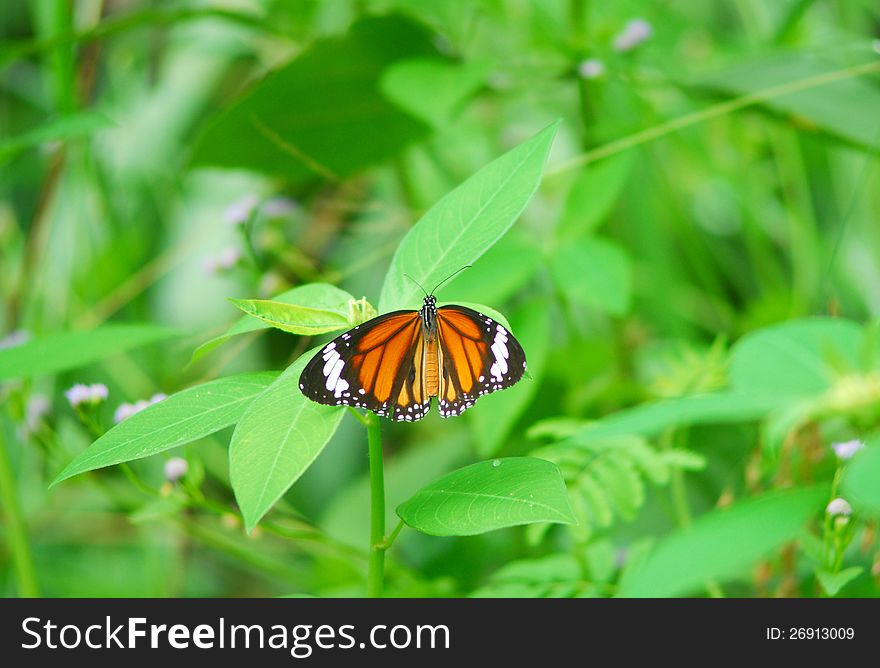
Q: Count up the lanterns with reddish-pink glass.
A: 0